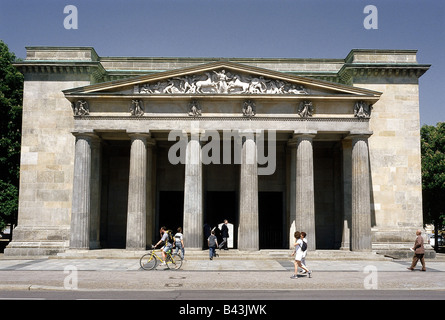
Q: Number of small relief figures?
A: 6